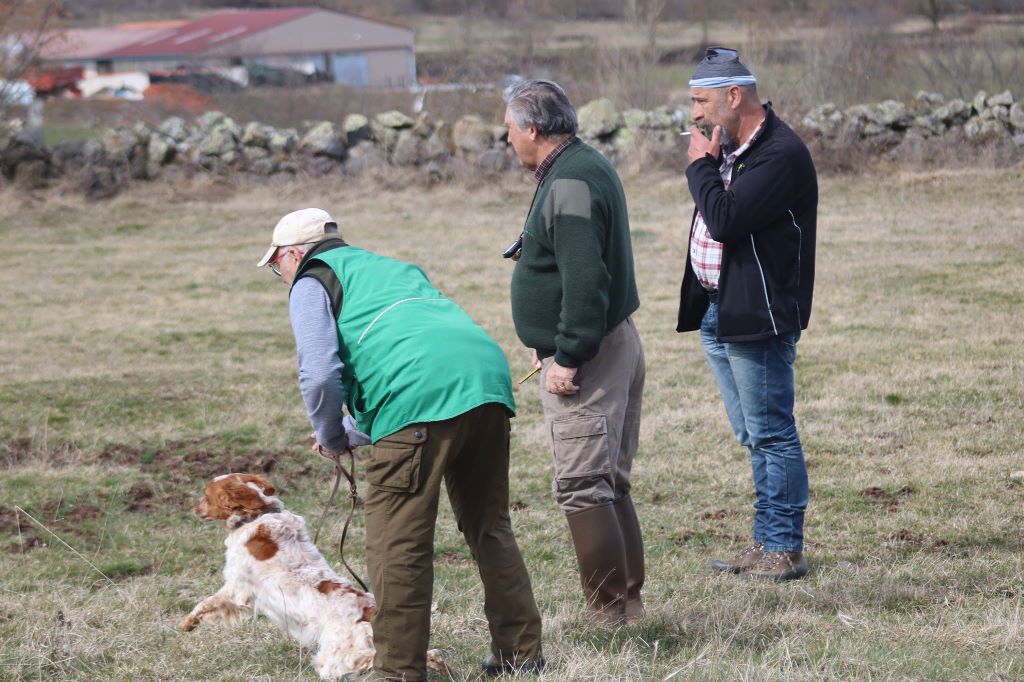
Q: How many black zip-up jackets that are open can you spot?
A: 1